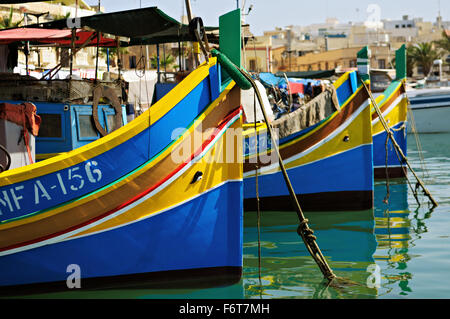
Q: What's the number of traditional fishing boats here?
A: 3